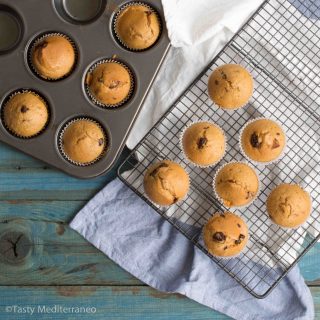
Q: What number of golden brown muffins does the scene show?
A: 12